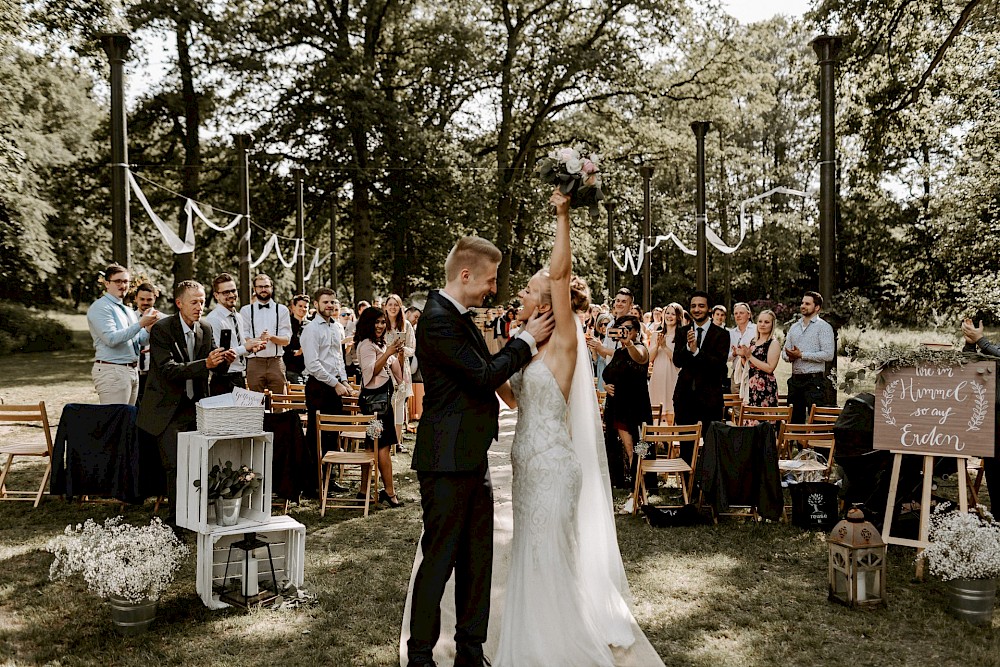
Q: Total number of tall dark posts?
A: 8